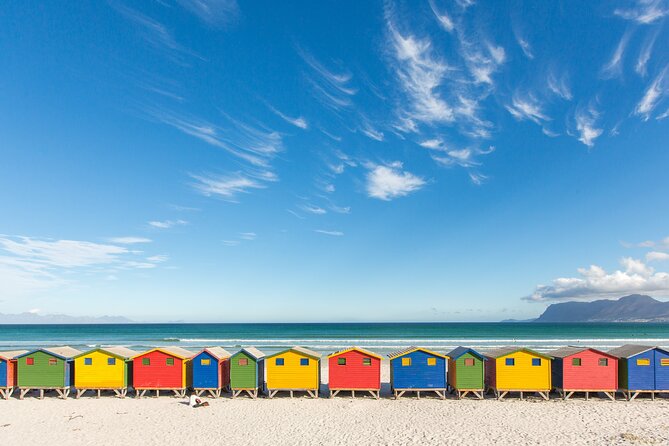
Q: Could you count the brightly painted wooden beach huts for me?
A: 13